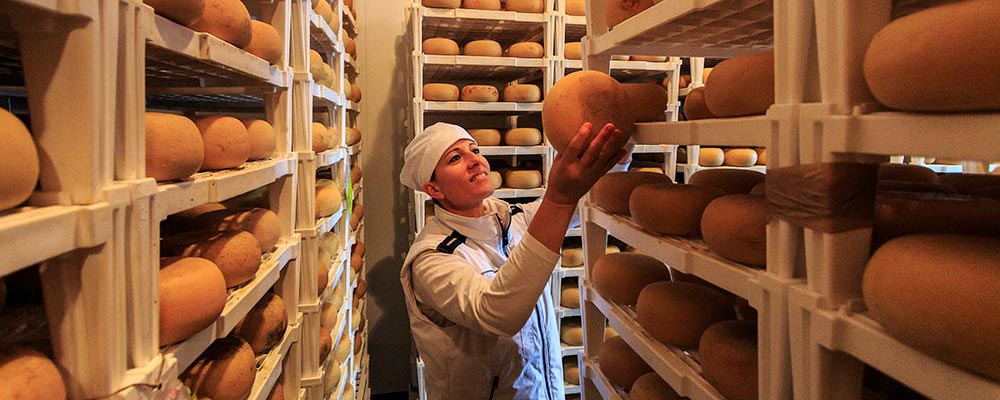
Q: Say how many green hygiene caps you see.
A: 0